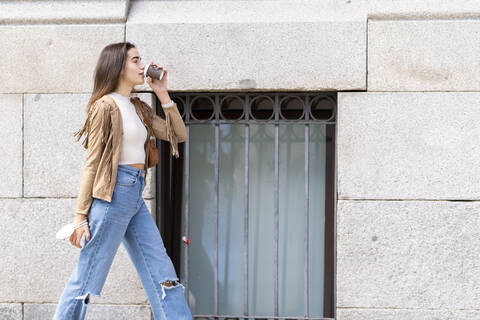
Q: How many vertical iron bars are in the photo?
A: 5